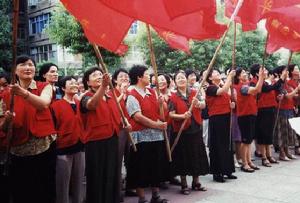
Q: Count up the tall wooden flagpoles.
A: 7